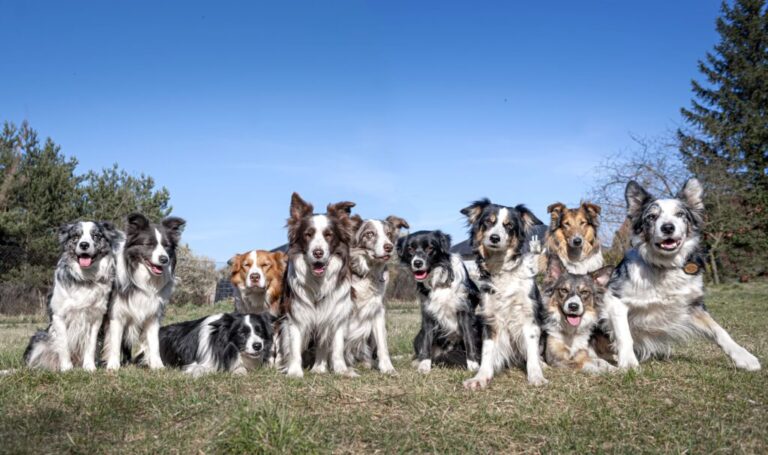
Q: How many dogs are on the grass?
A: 11